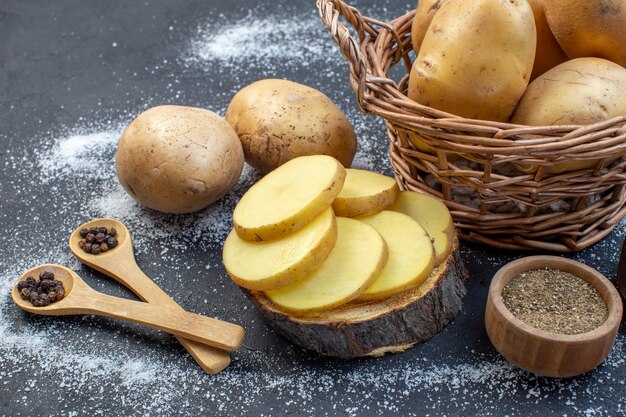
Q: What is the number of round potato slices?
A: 6